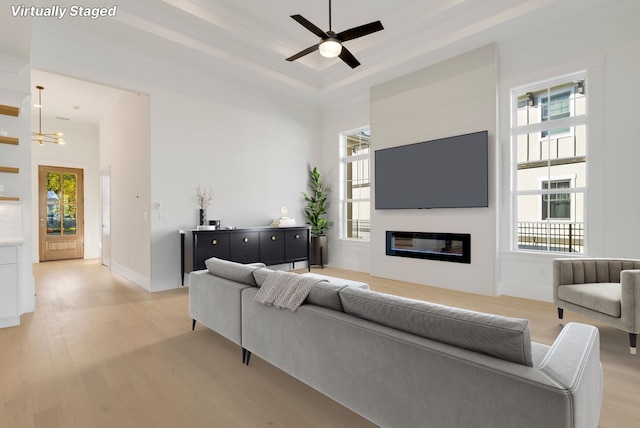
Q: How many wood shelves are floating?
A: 4